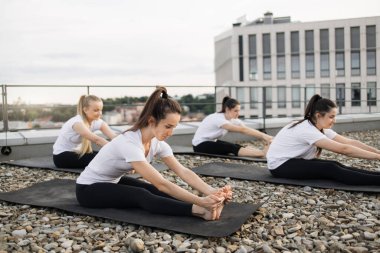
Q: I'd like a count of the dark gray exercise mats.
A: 4